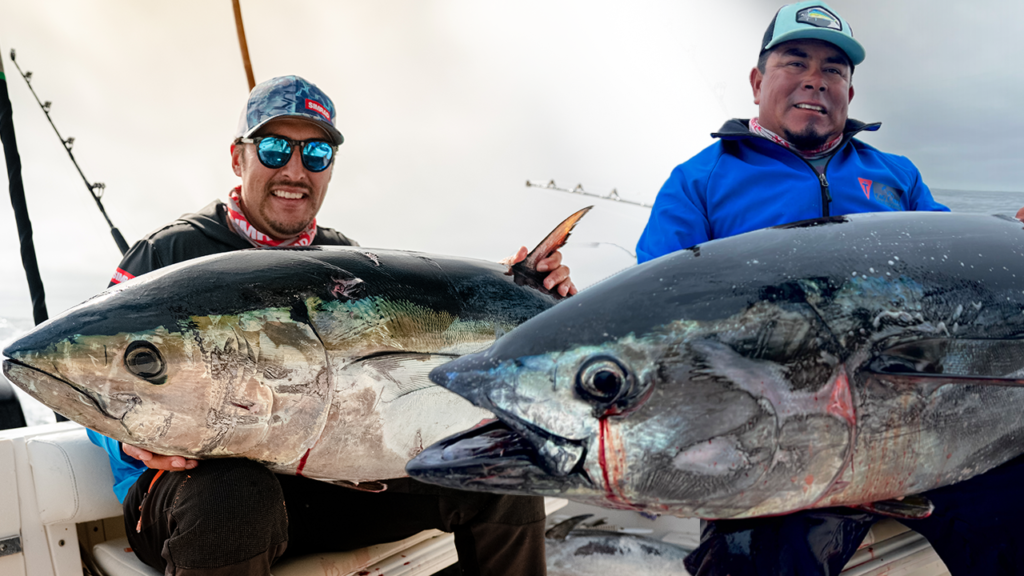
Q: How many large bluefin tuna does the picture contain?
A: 2